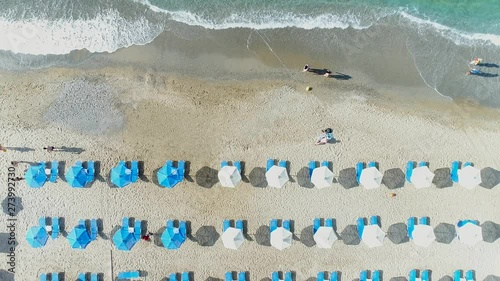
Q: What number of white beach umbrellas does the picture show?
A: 12